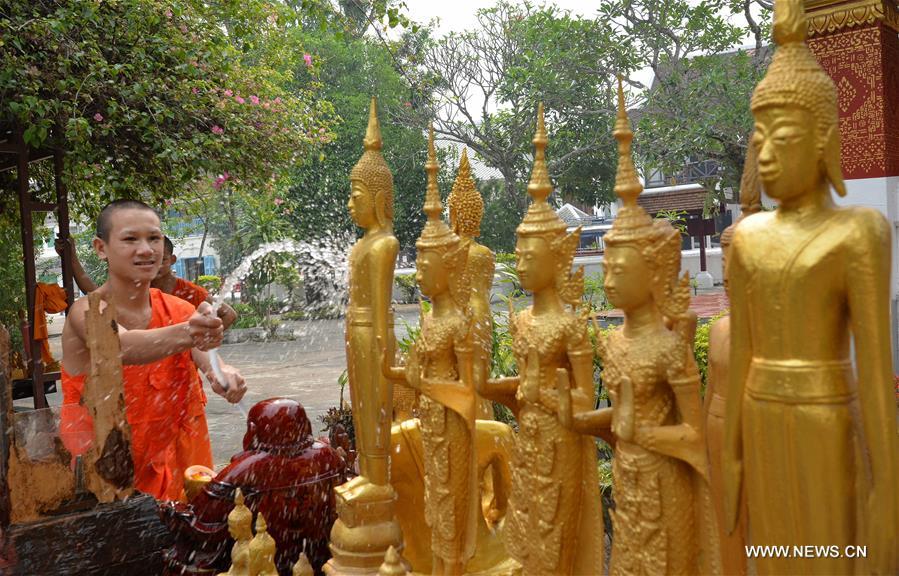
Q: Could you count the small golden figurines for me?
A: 4